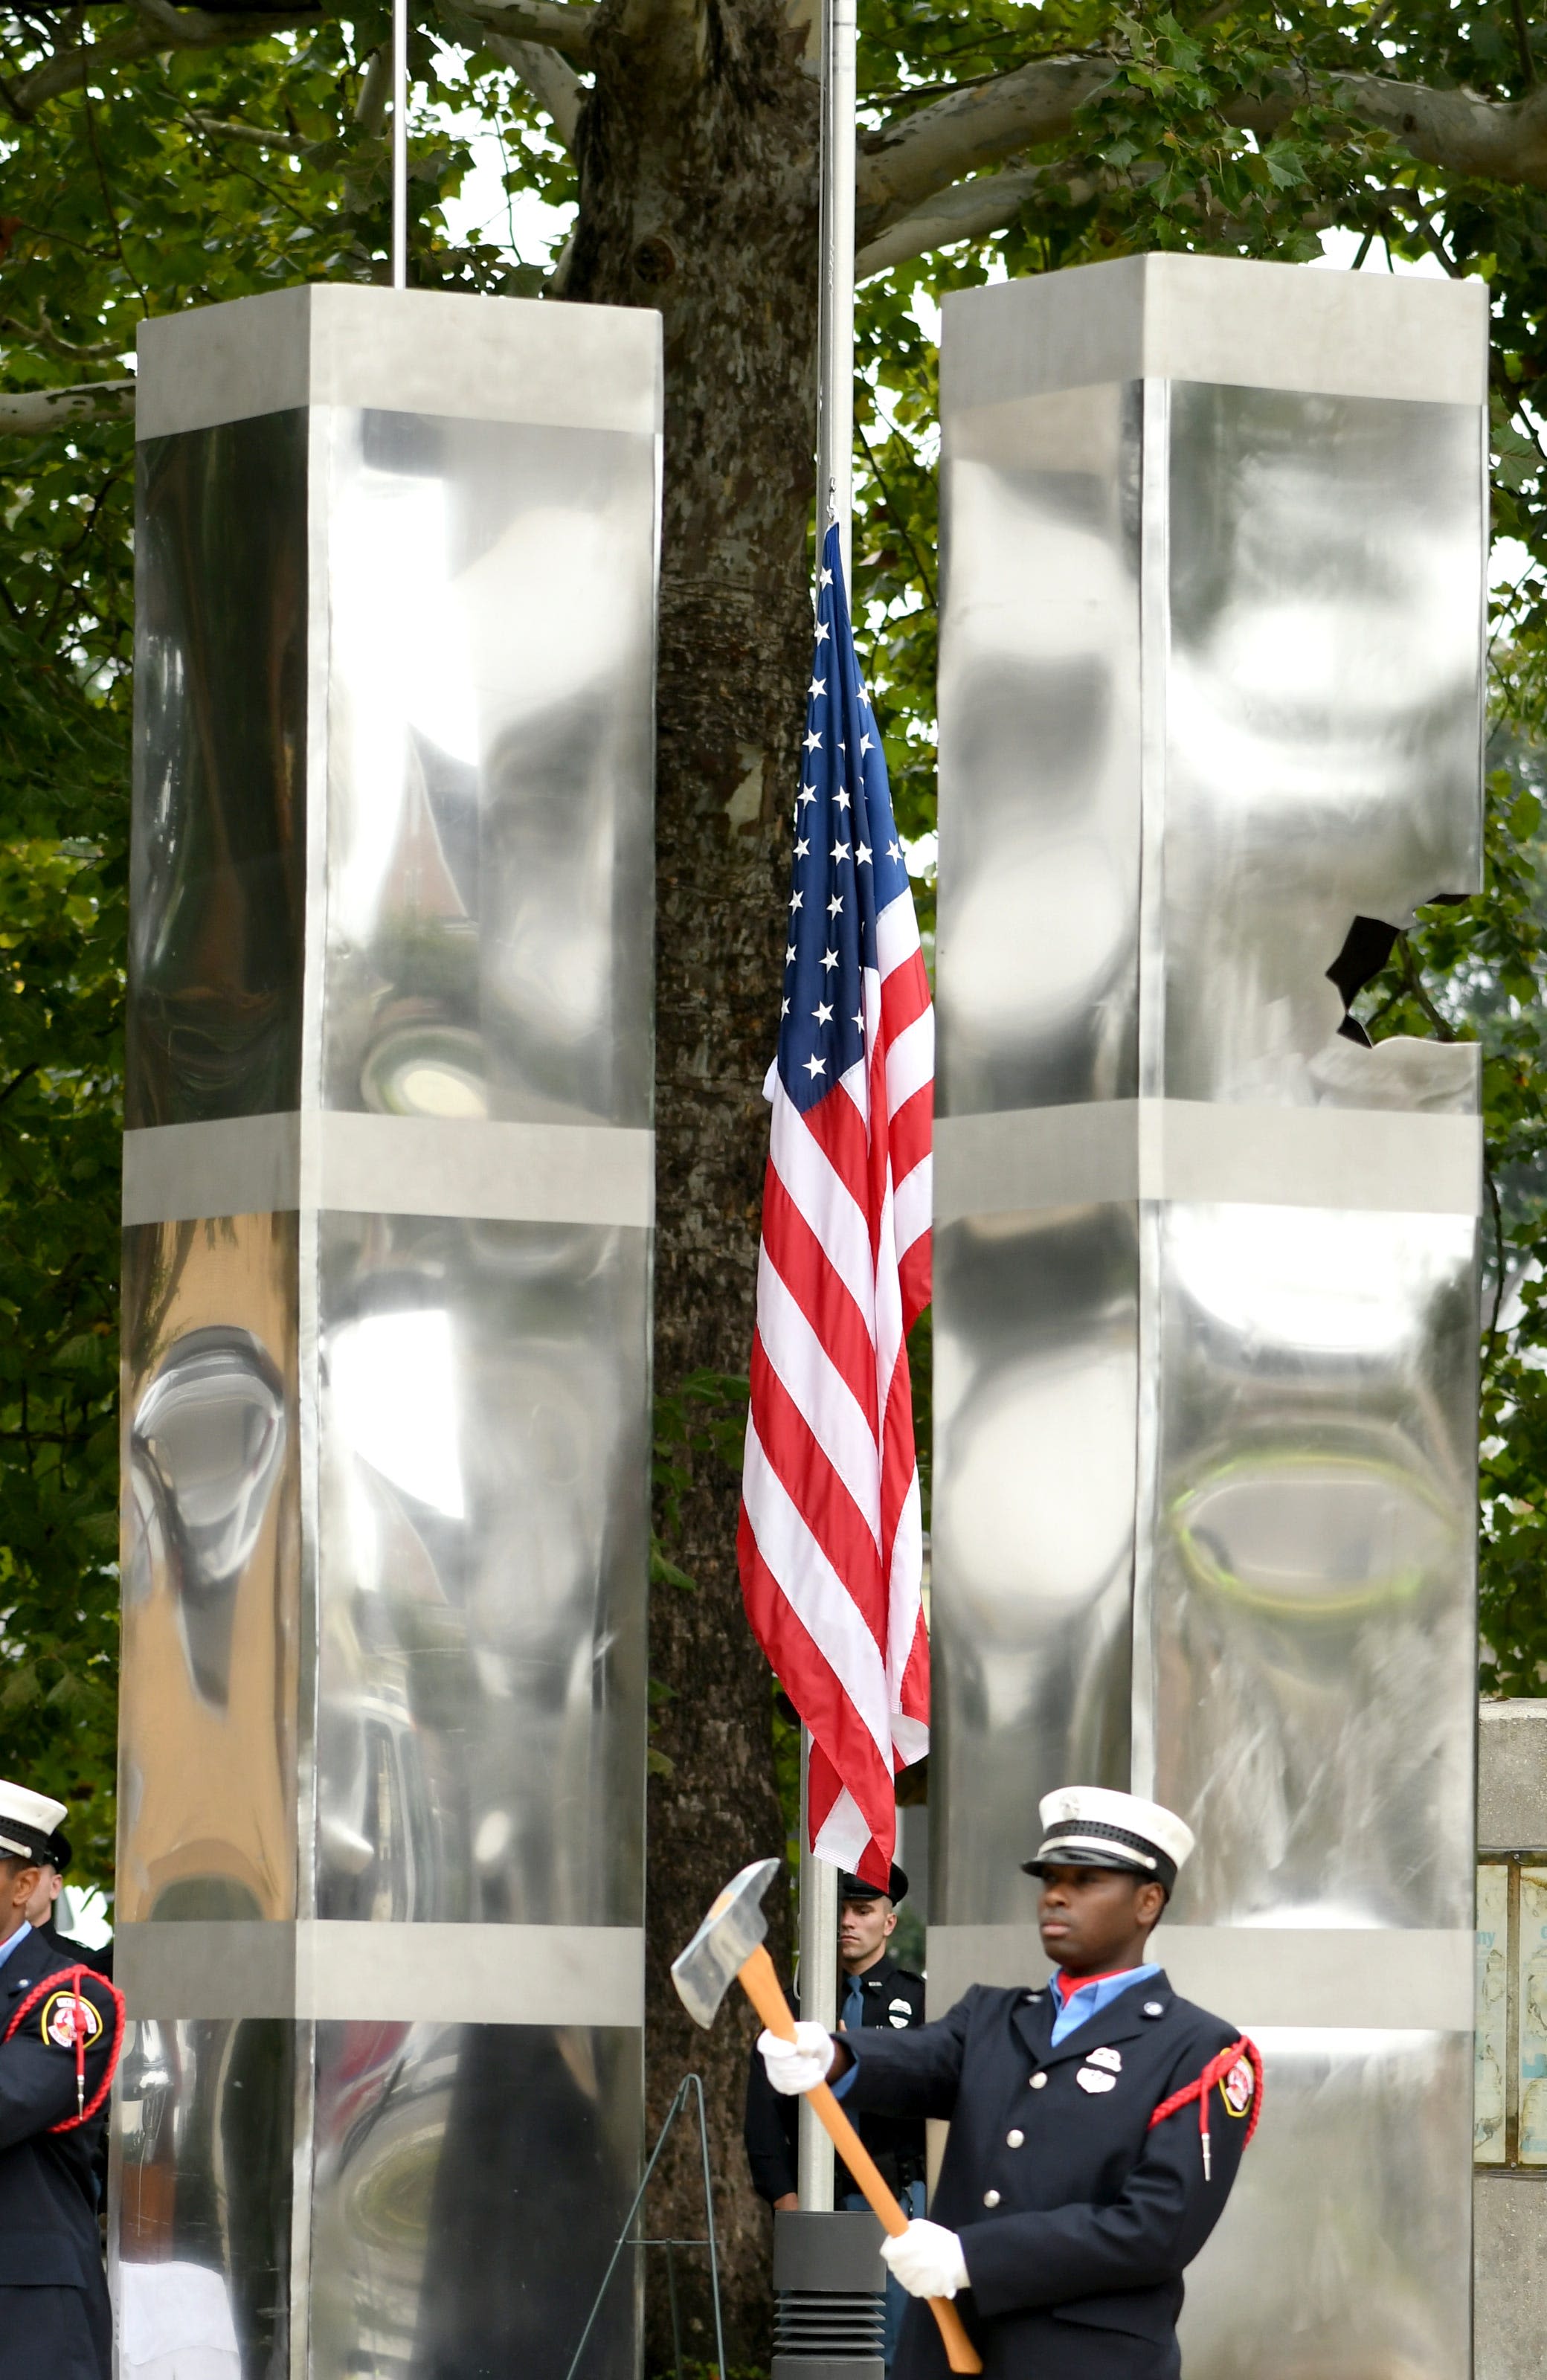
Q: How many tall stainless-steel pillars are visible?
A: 2